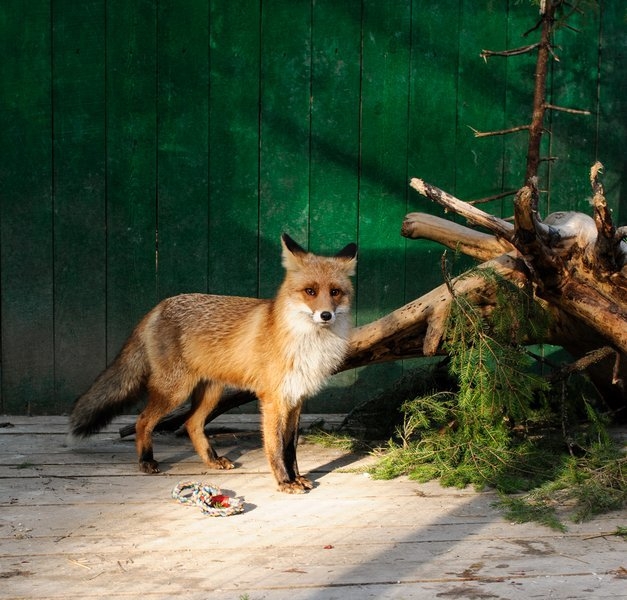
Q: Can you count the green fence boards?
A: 13